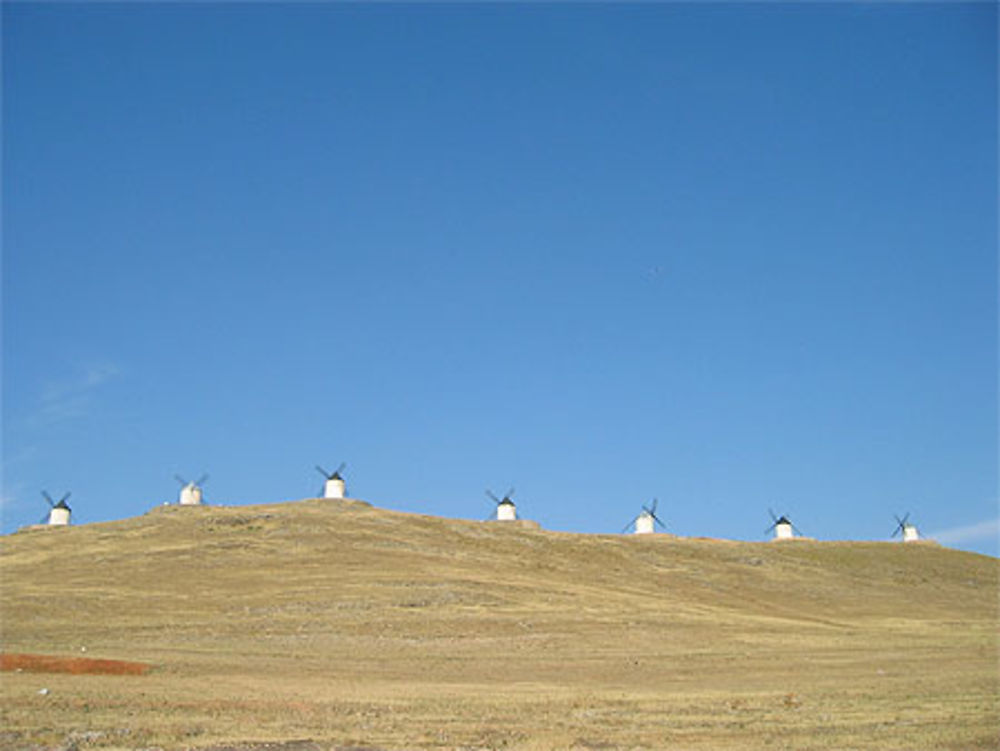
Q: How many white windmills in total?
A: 7